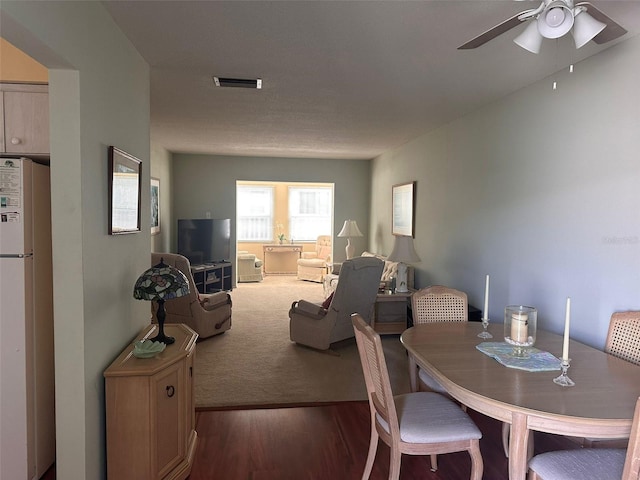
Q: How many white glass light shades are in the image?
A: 3